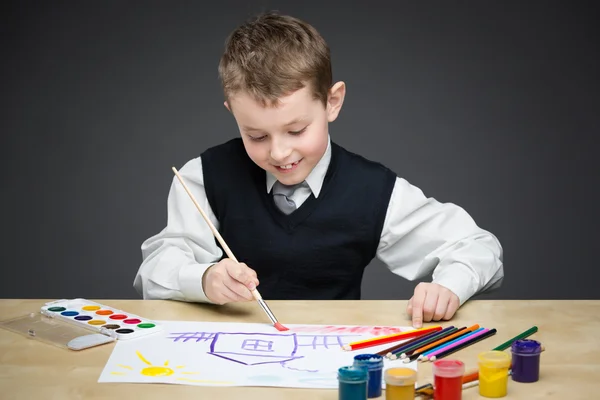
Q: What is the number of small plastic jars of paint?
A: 6